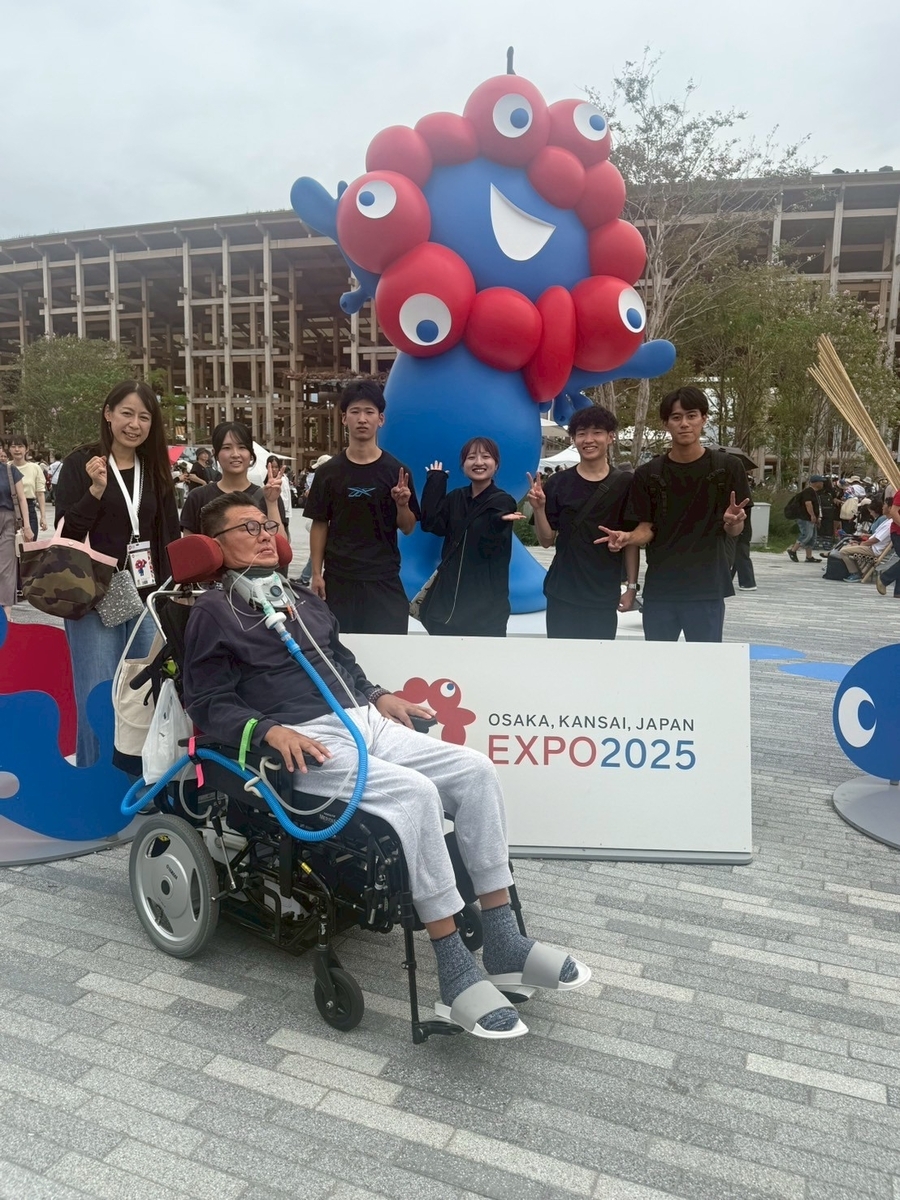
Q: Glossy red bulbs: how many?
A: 12